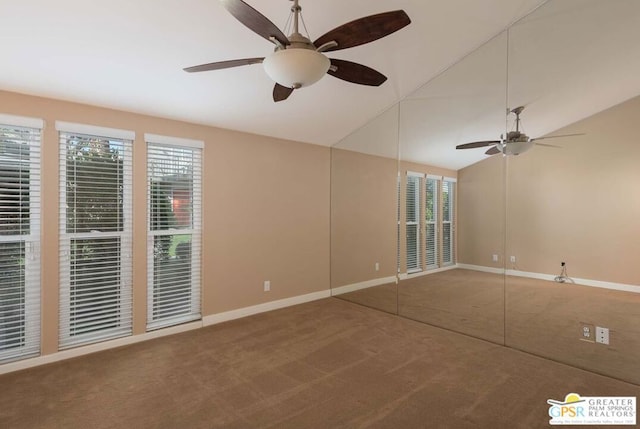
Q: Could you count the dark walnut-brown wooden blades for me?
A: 5